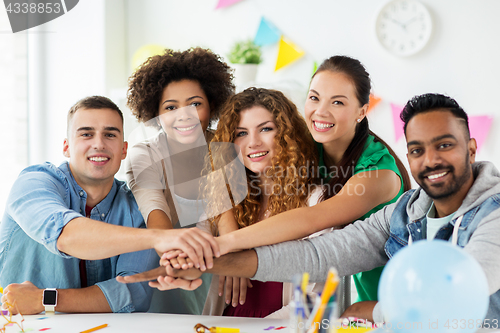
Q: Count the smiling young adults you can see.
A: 5